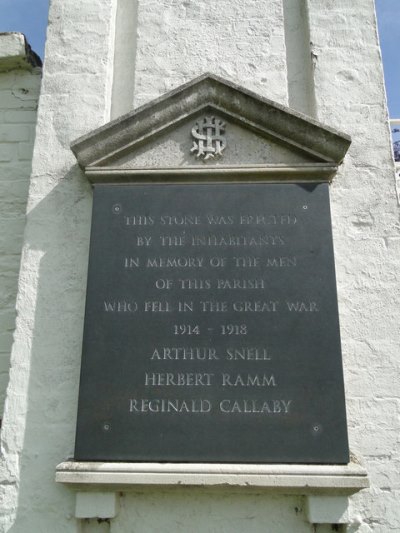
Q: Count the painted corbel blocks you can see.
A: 2